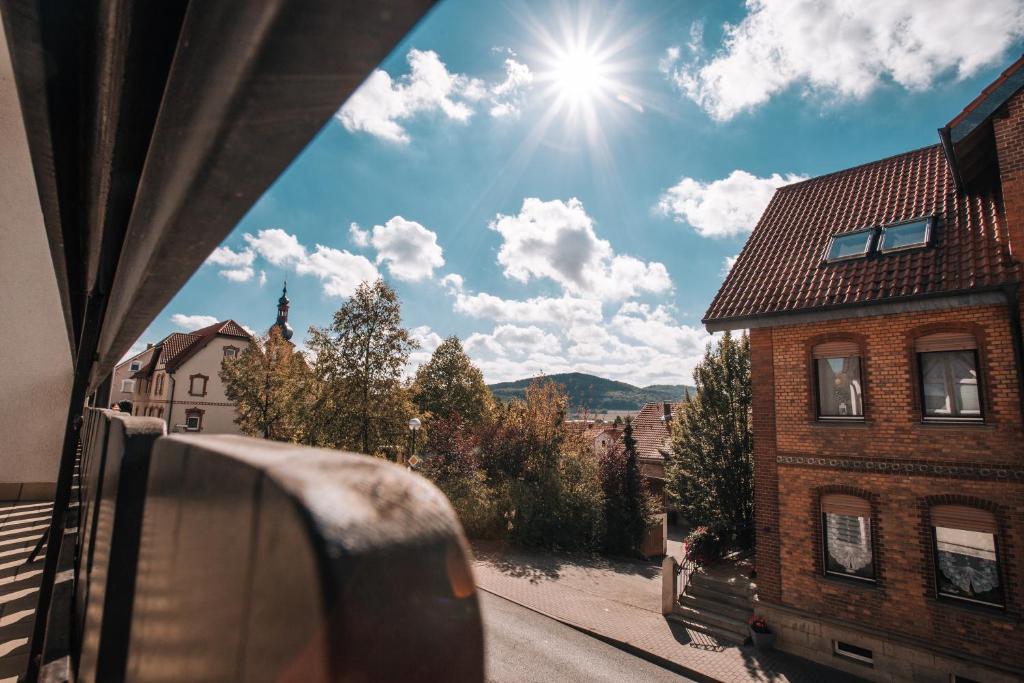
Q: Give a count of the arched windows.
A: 4